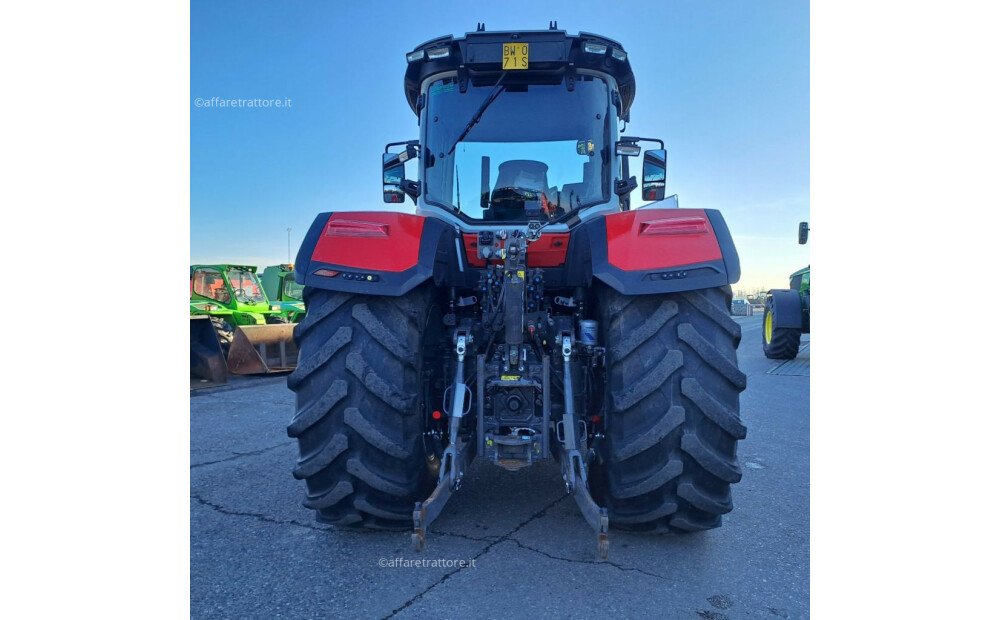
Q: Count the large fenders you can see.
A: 2